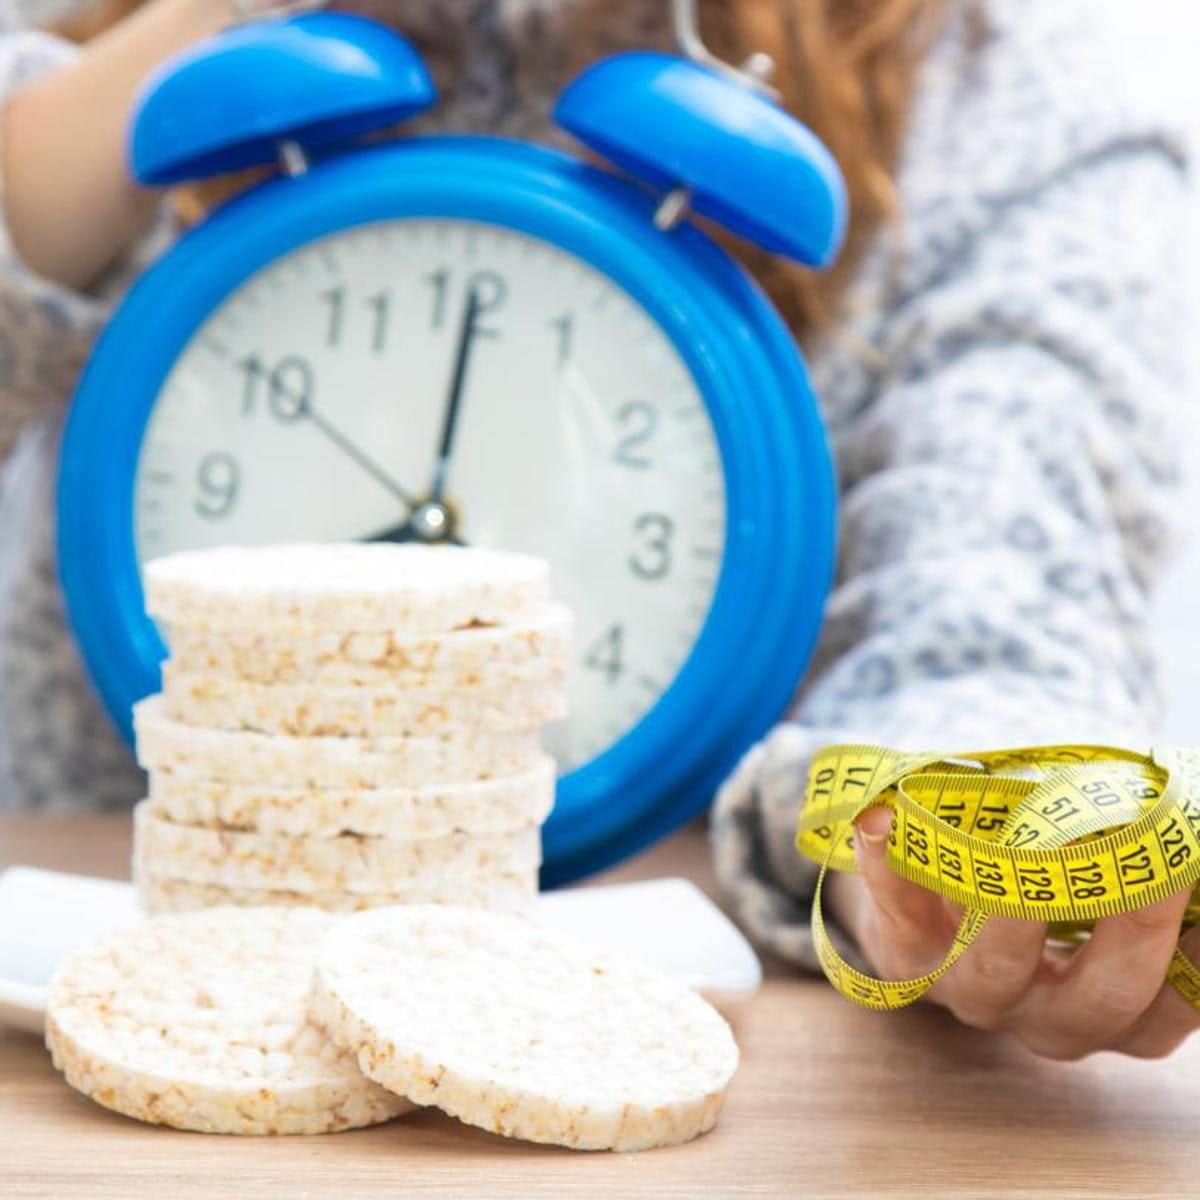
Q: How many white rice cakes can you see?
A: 9